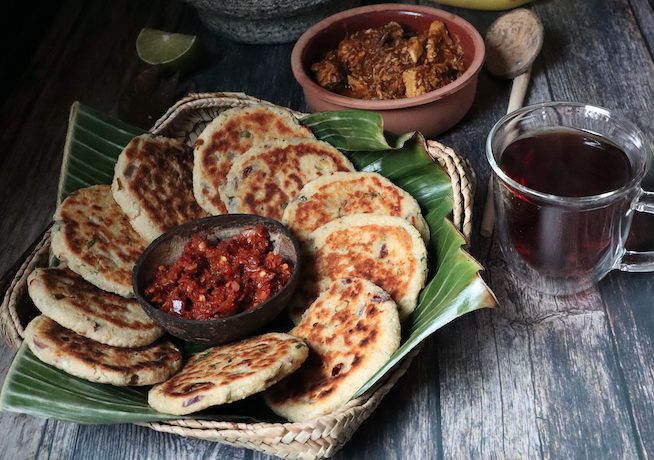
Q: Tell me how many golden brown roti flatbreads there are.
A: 10